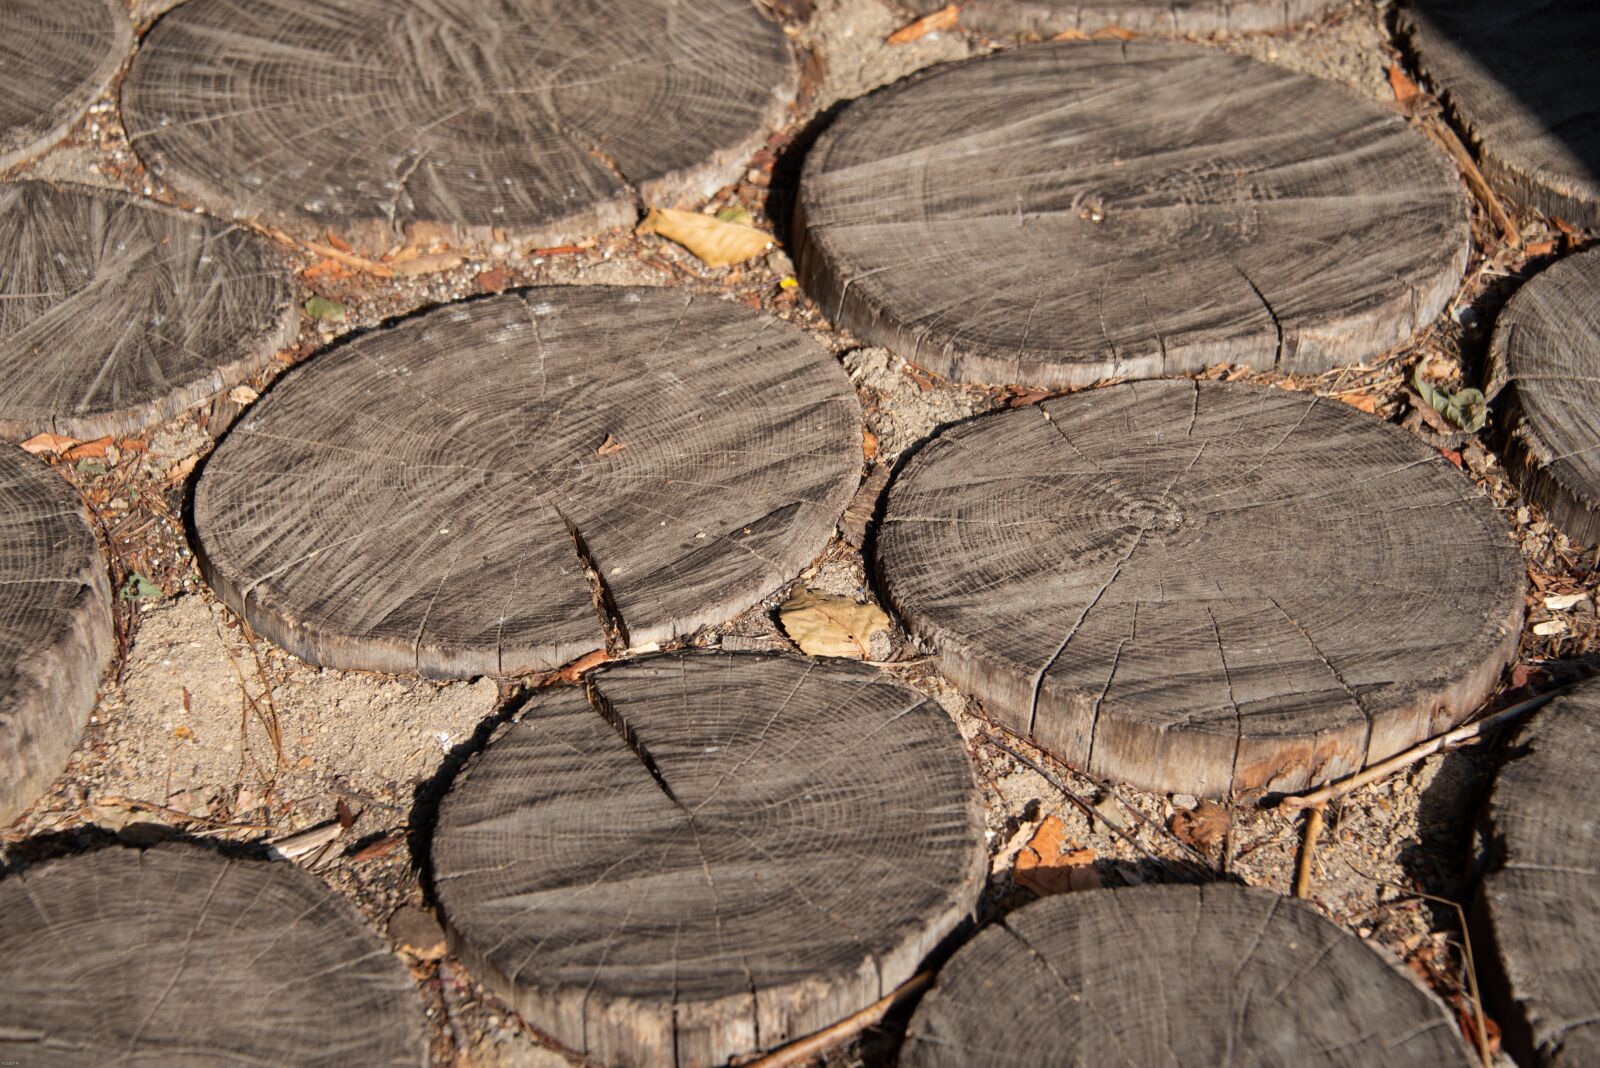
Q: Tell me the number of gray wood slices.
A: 14